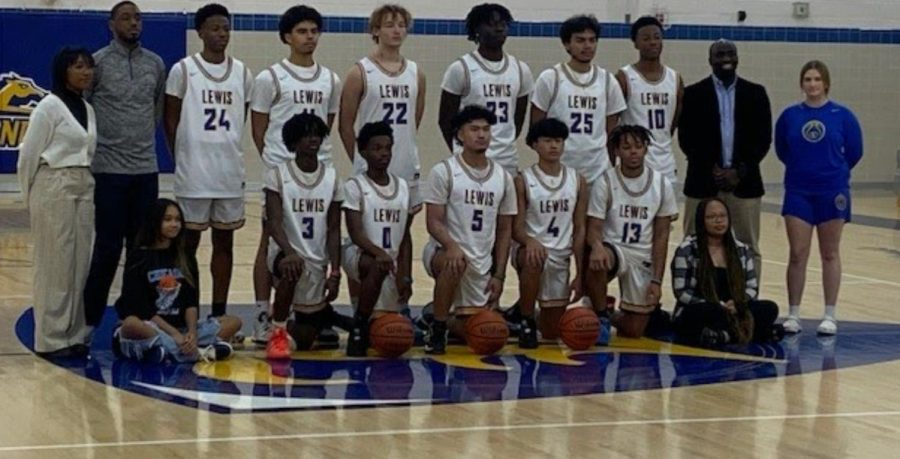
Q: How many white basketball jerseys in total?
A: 11